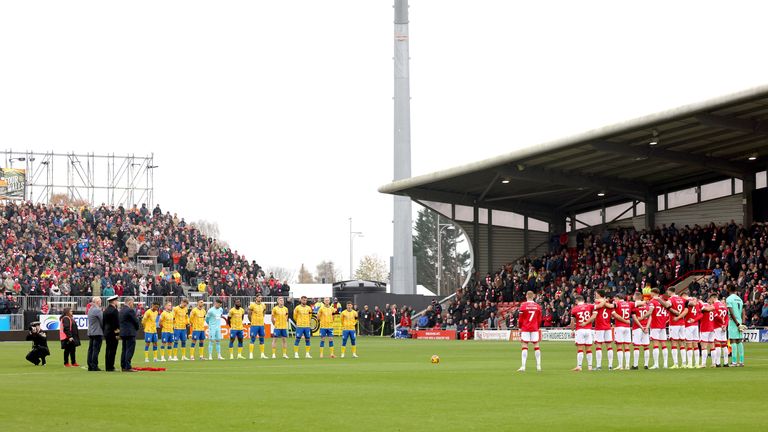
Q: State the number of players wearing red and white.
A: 10